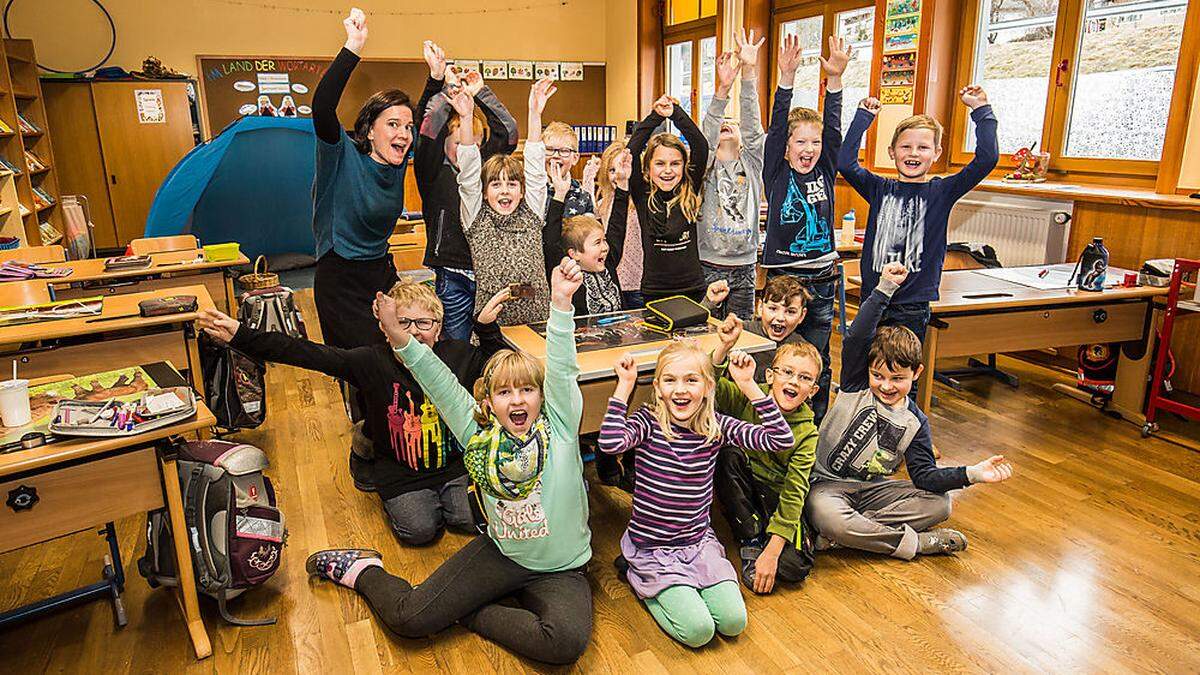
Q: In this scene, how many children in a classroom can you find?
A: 15